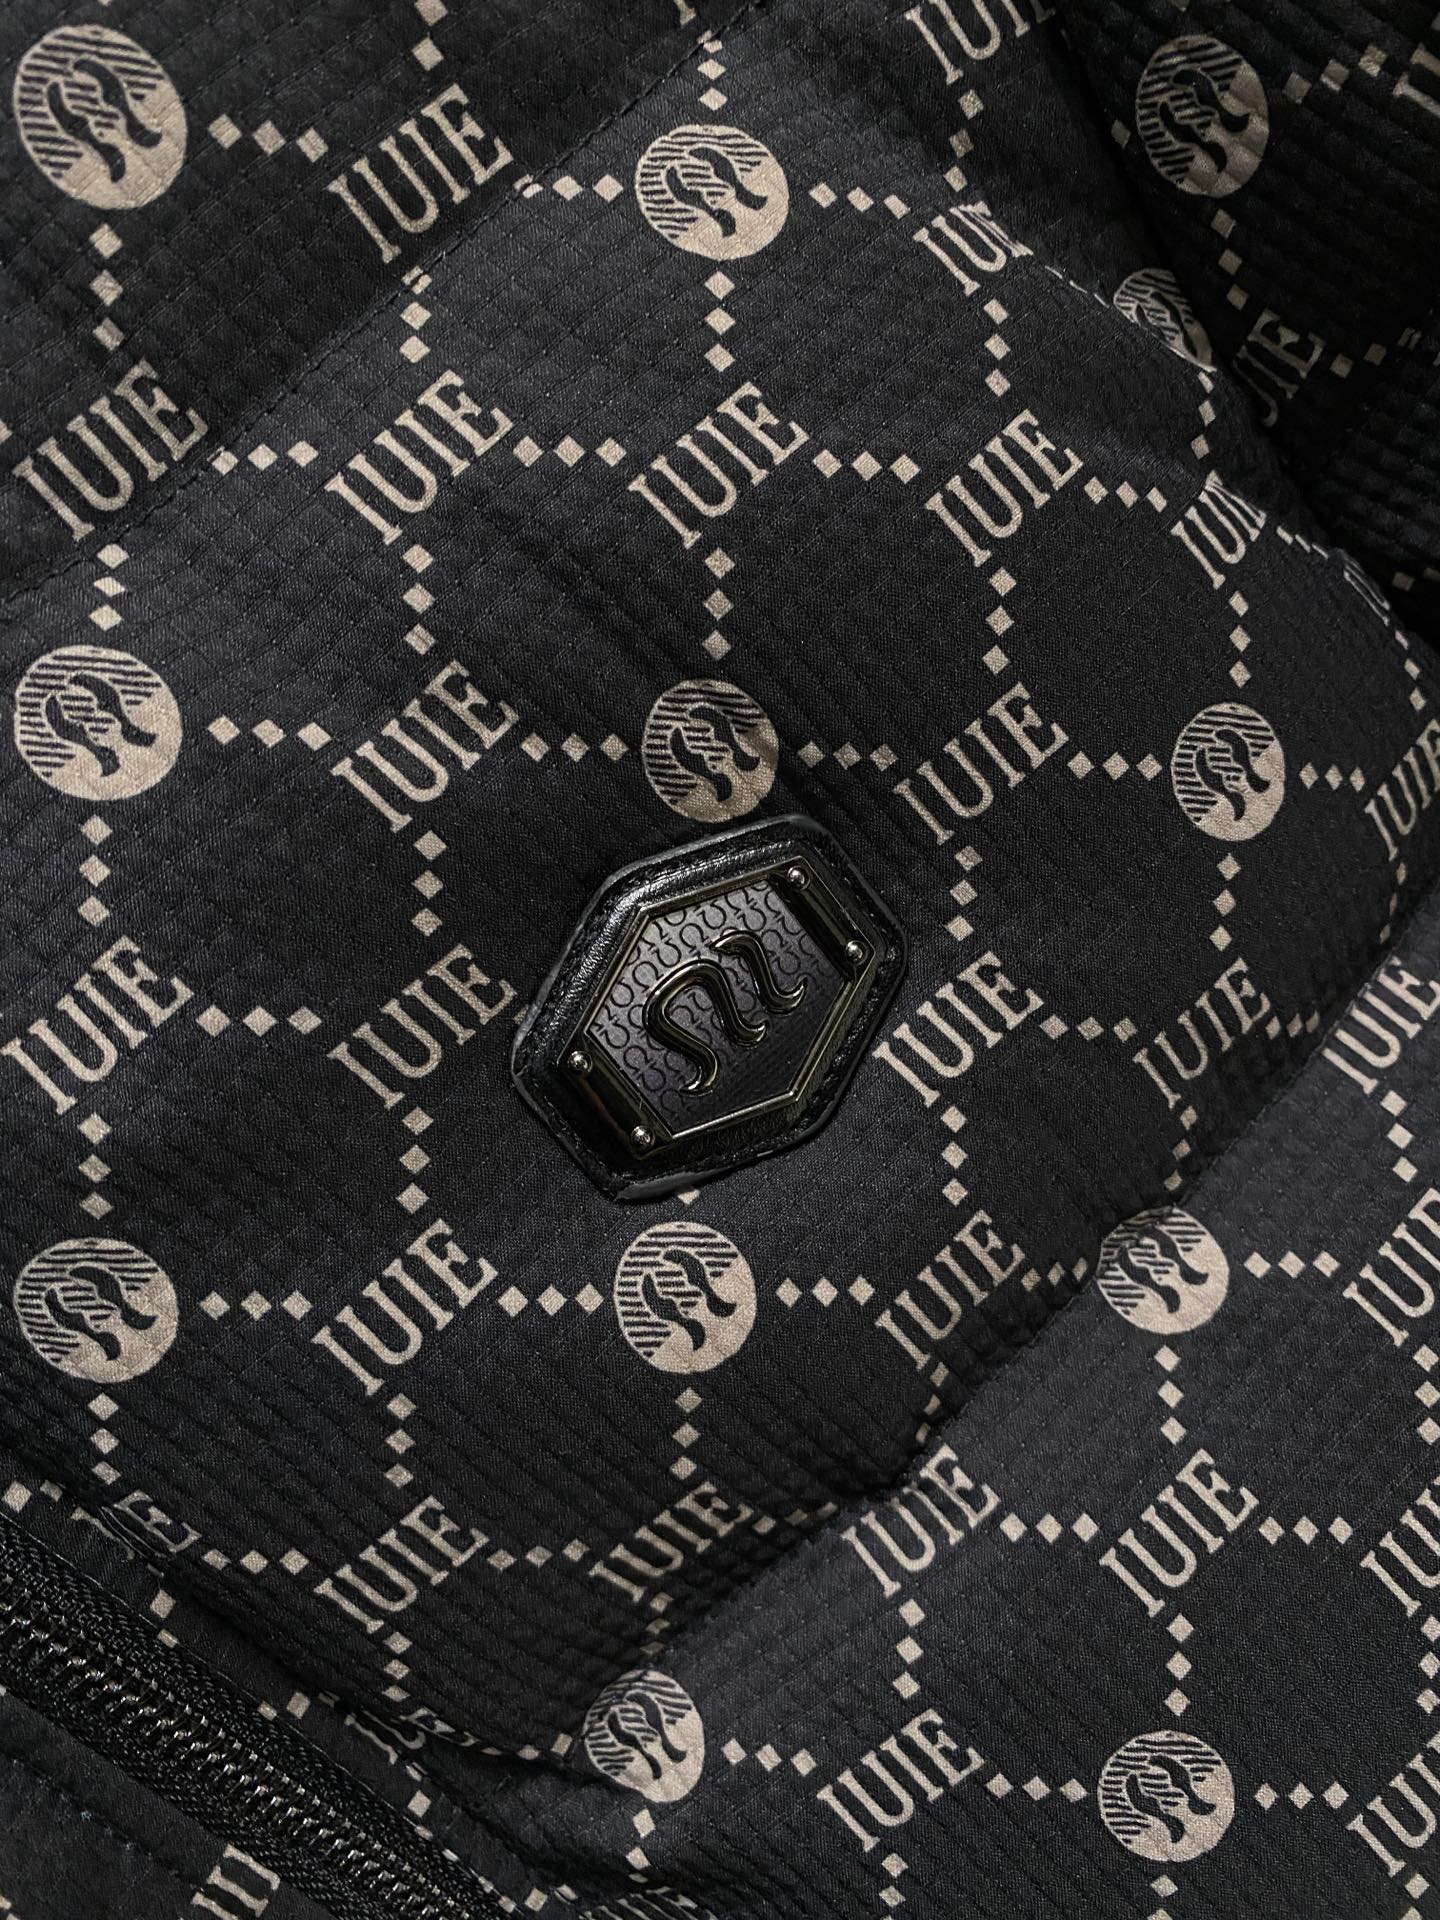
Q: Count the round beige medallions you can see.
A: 12